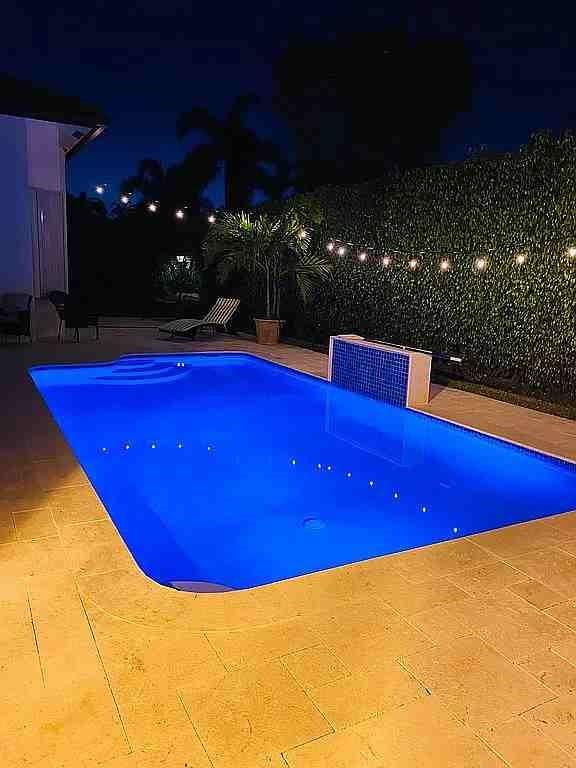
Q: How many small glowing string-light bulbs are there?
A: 15